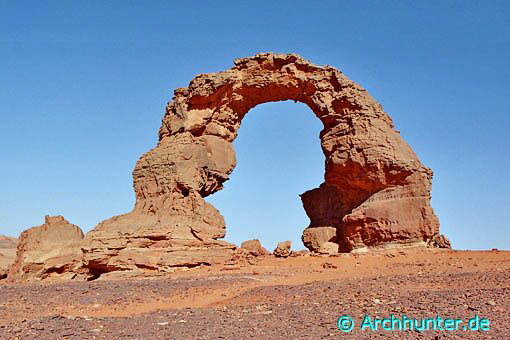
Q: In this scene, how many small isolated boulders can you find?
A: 2